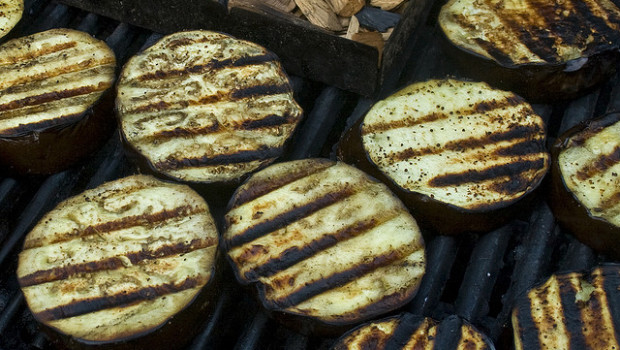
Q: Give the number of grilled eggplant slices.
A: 10